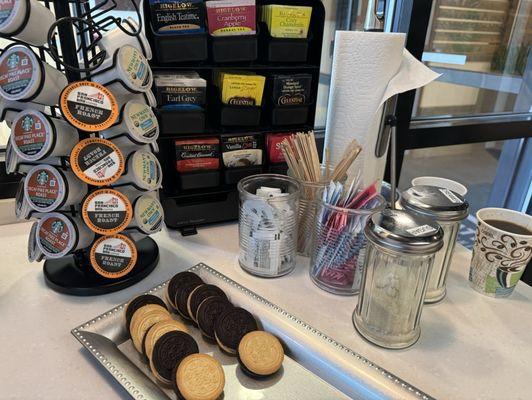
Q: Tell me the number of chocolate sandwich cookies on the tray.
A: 7